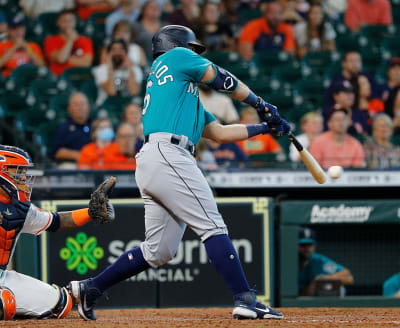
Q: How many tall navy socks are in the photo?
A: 2